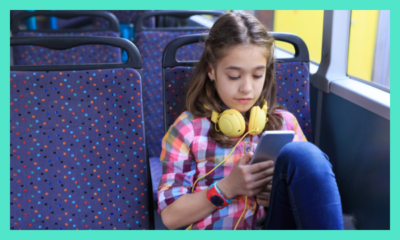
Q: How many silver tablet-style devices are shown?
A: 1